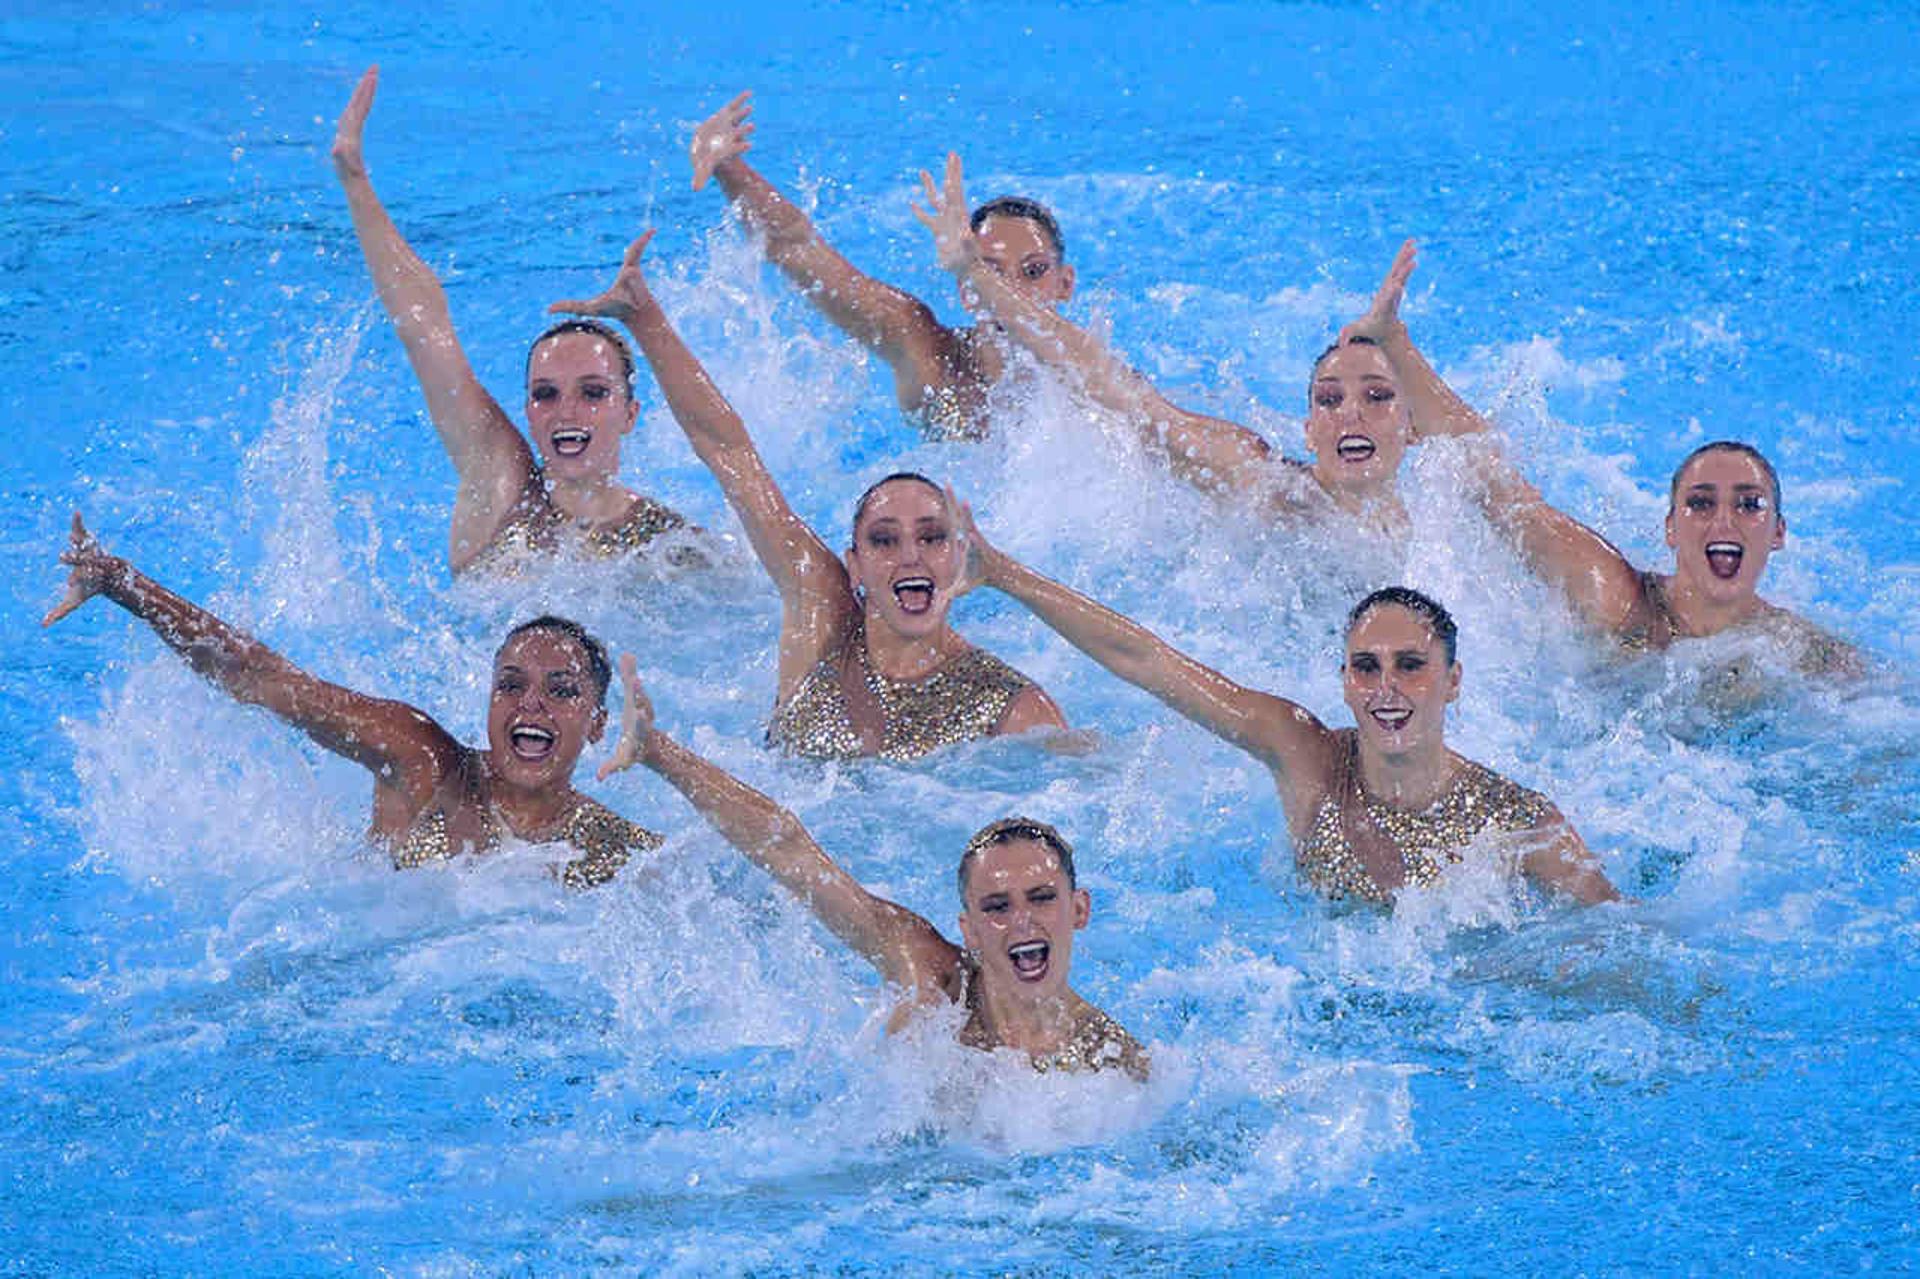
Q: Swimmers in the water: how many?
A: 8